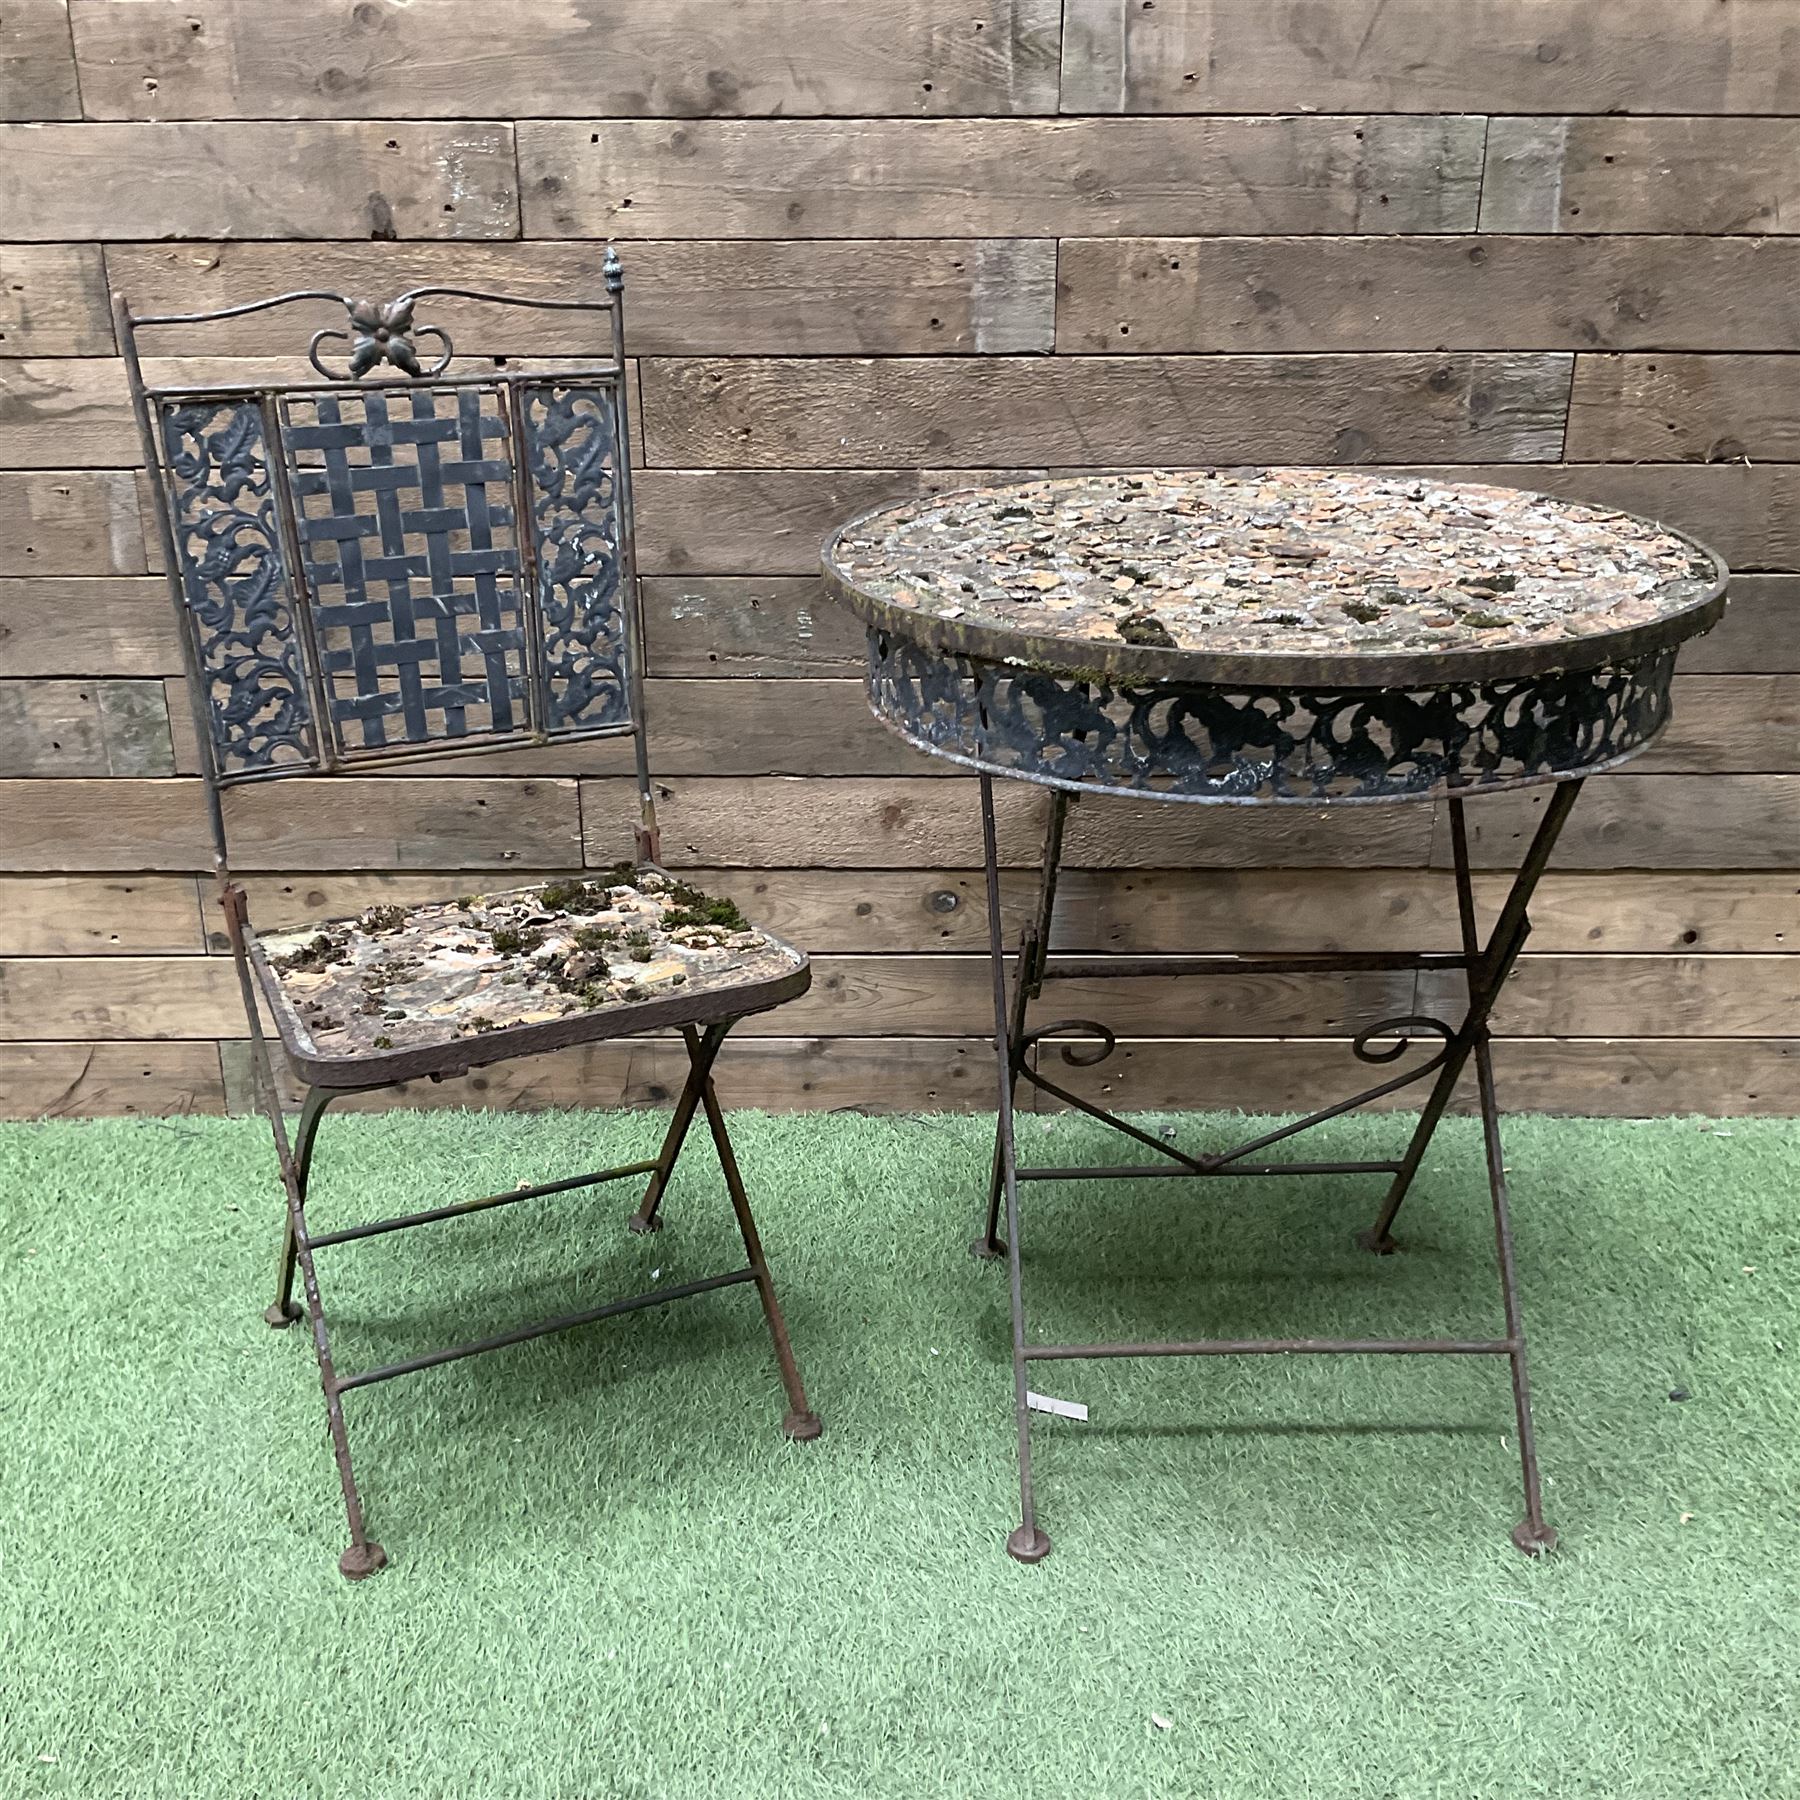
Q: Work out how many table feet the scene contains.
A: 4